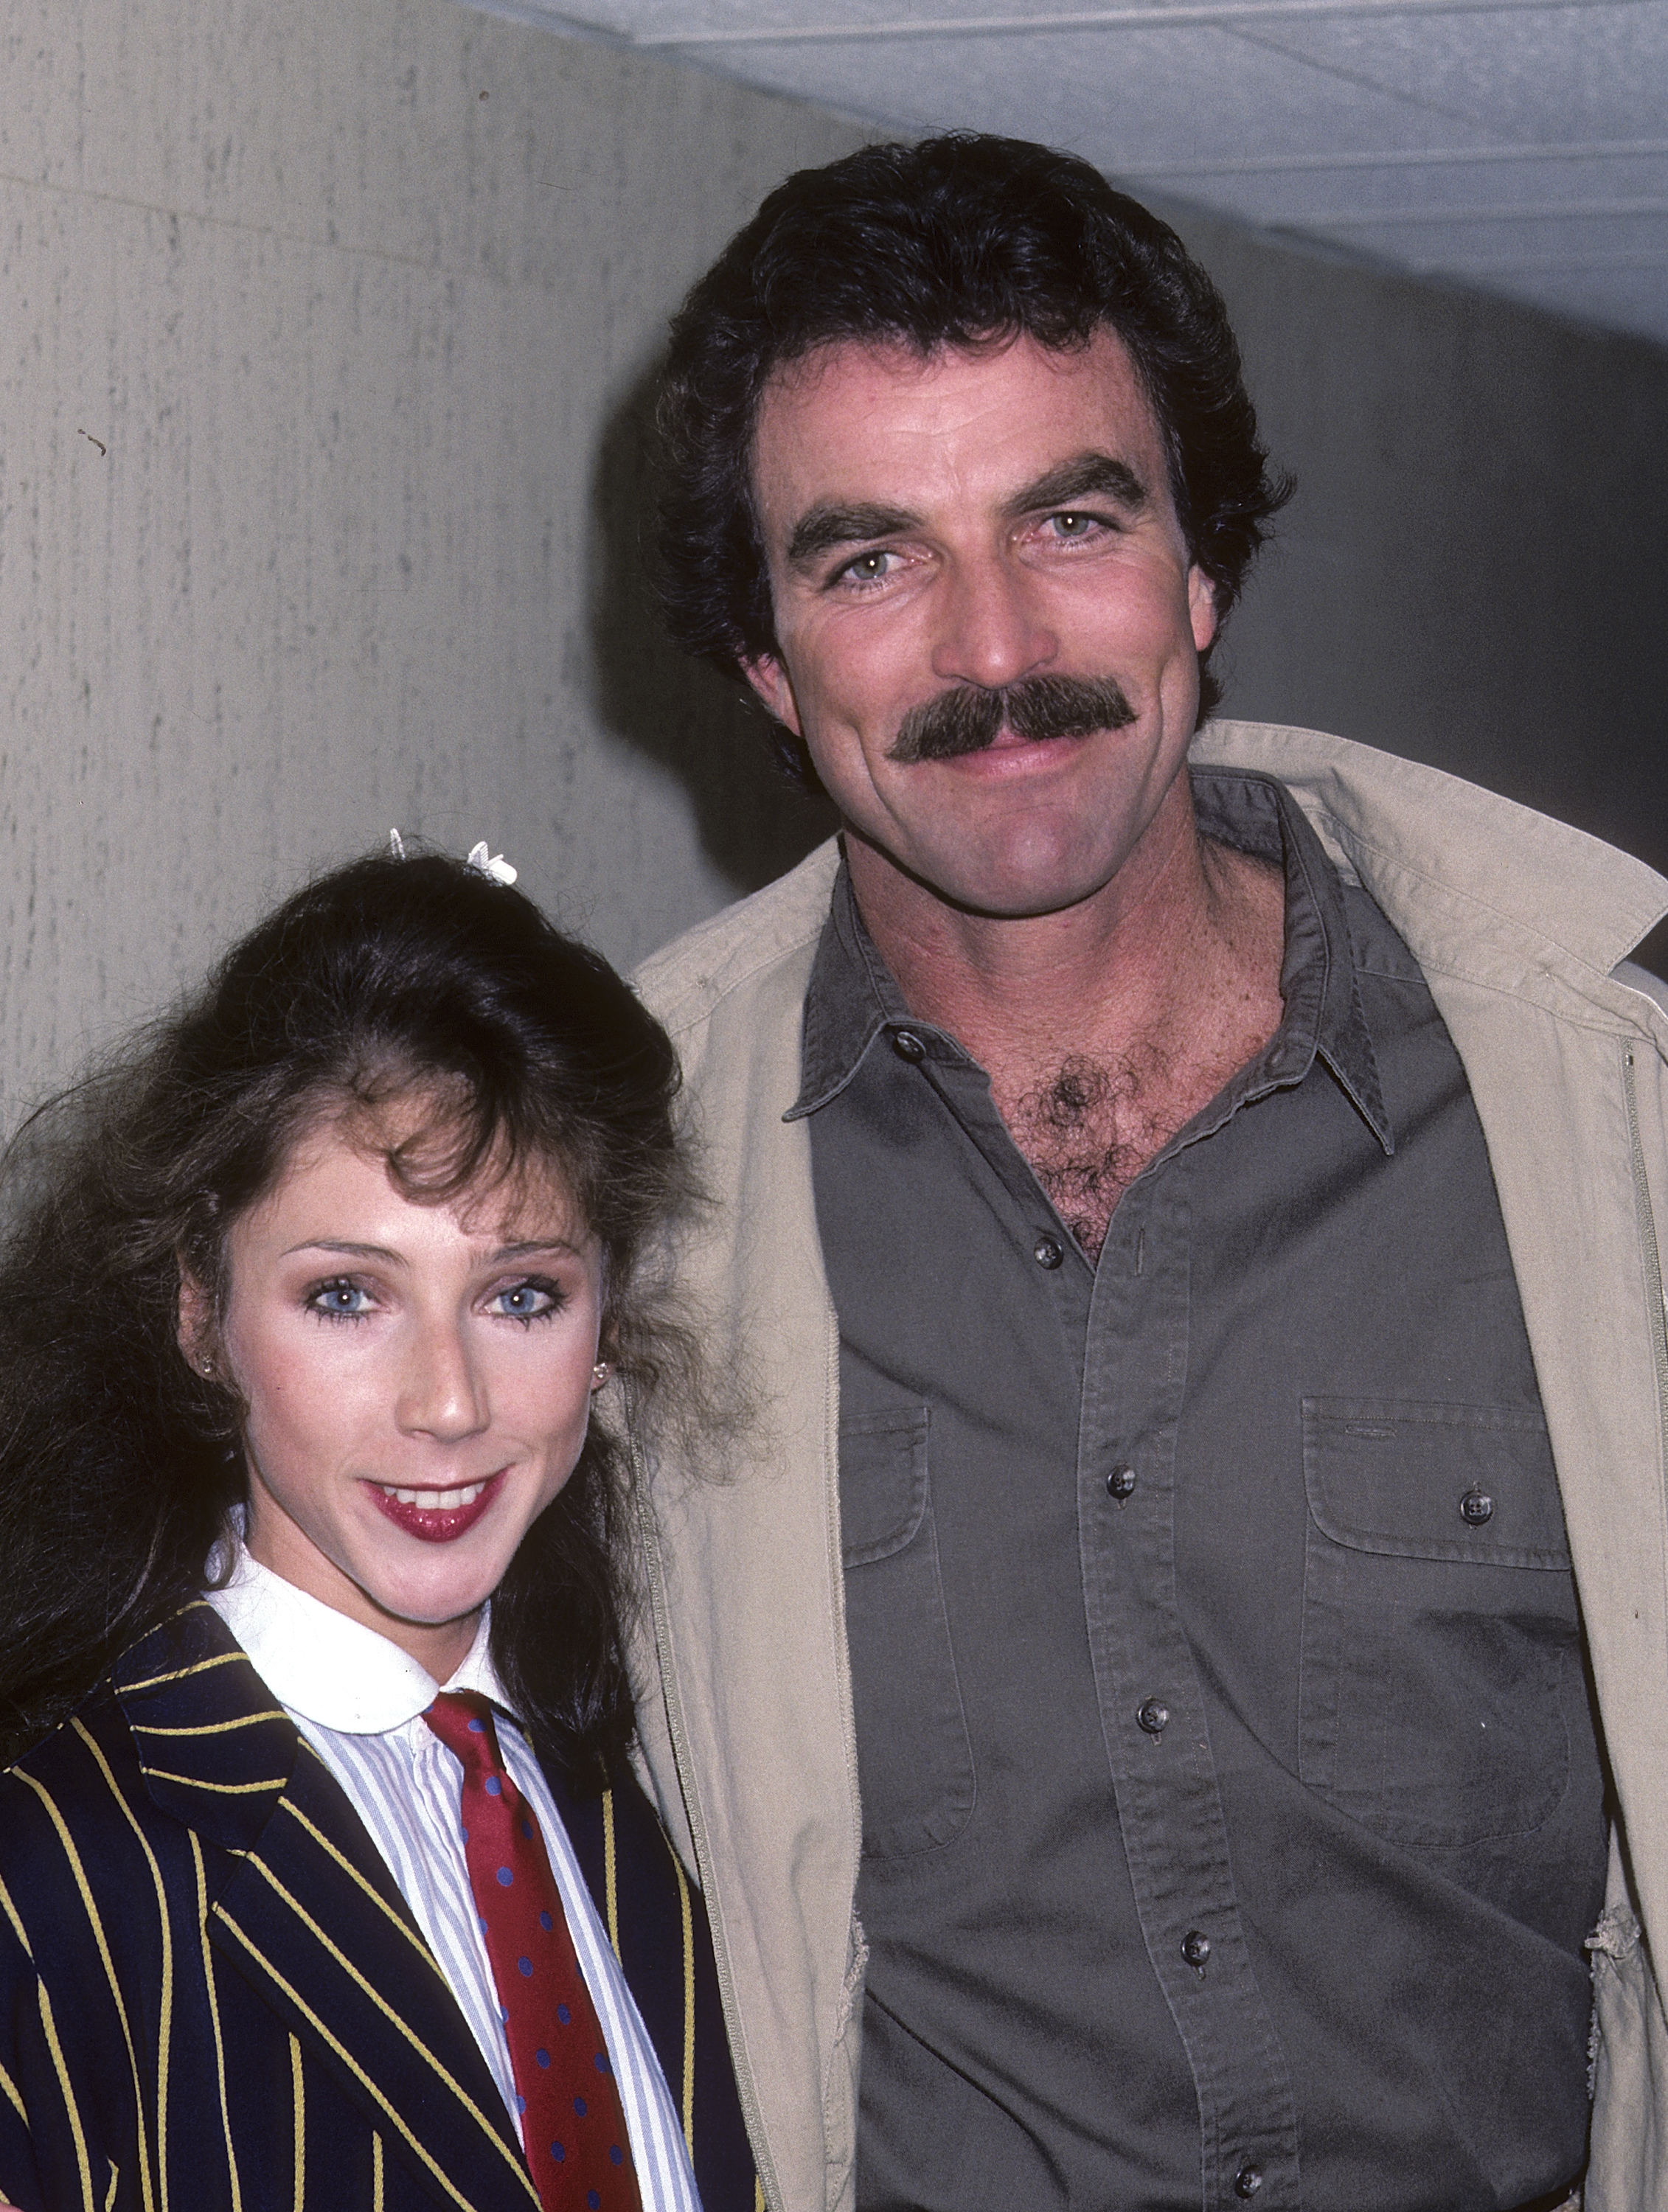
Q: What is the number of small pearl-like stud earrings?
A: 2